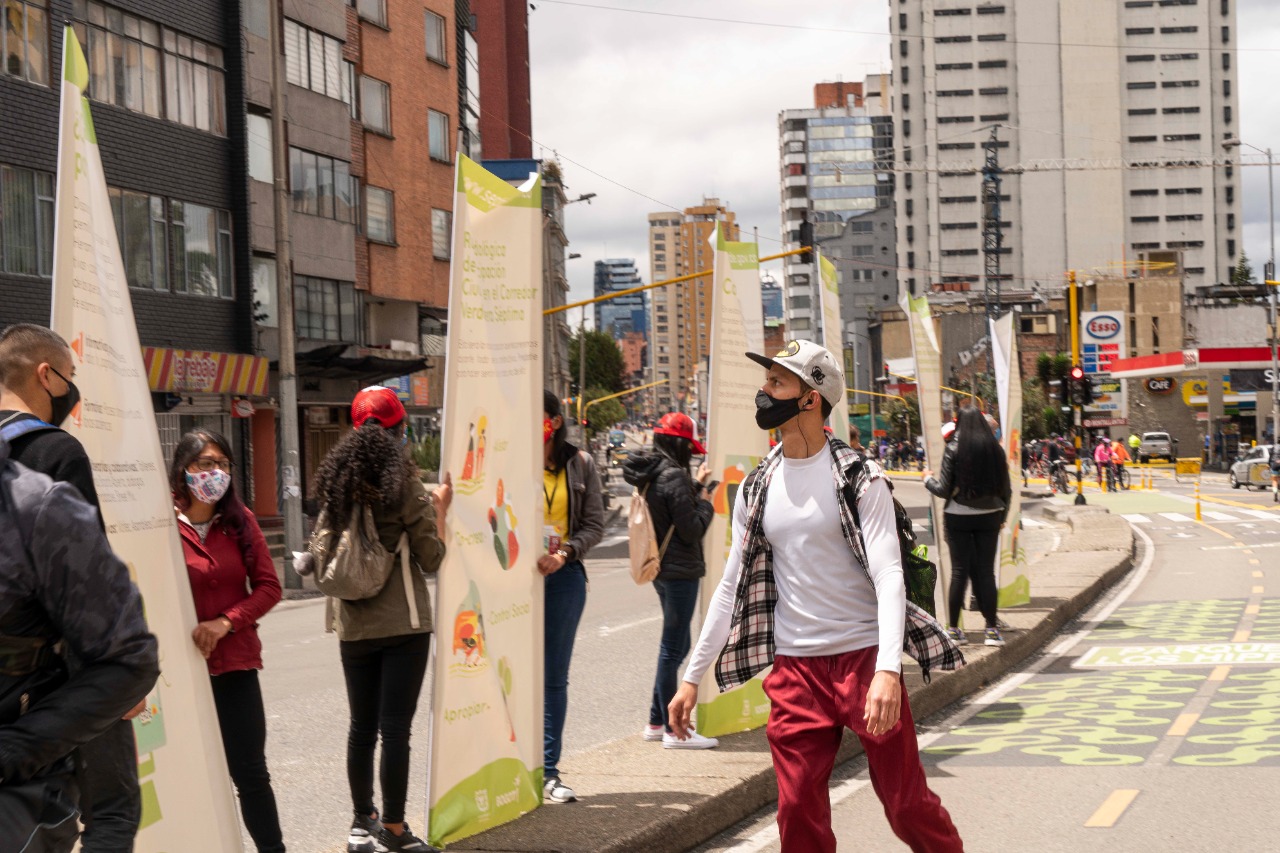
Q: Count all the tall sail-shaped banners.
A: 6